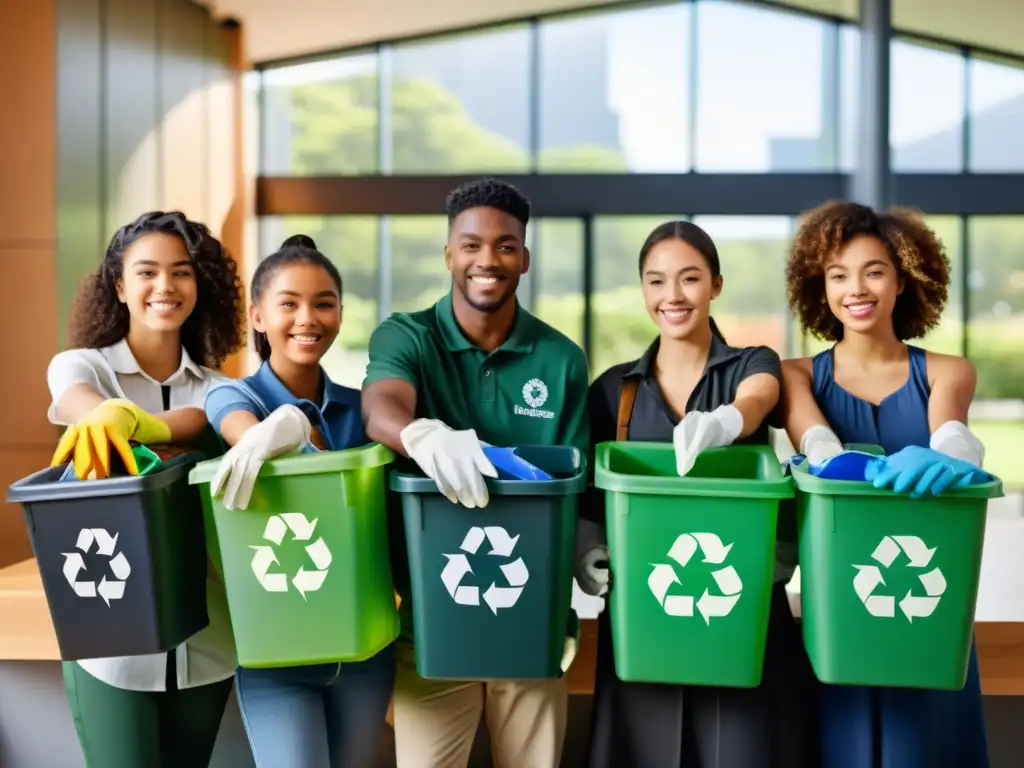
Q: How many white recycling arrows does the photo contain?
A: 15